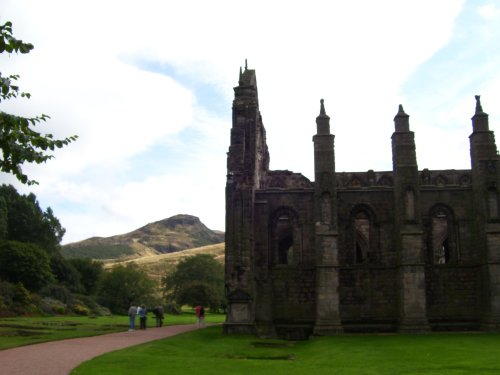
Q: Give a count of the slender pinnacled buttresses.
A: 3